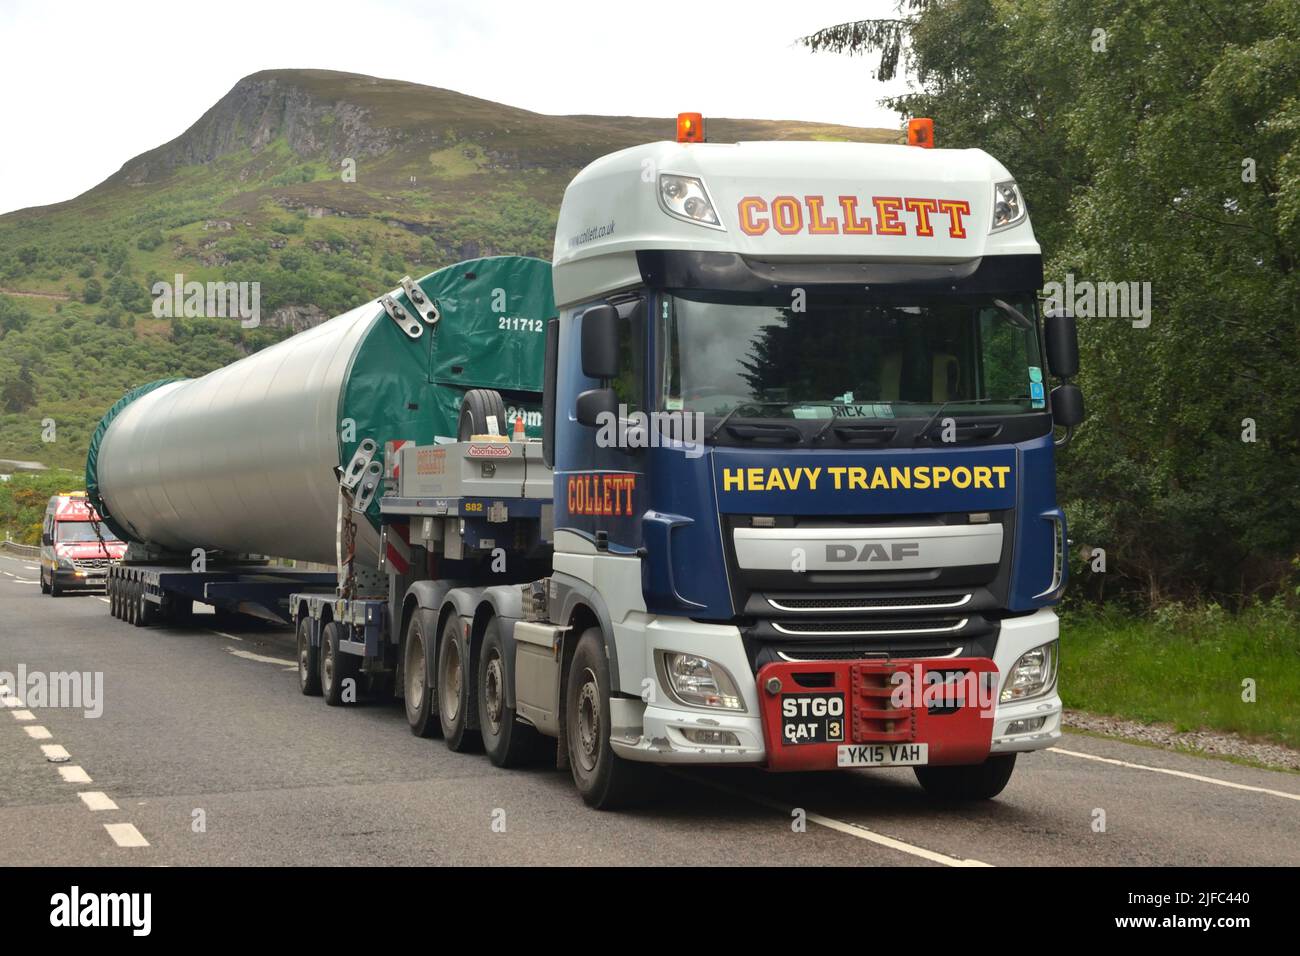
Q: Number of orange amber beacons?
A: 2